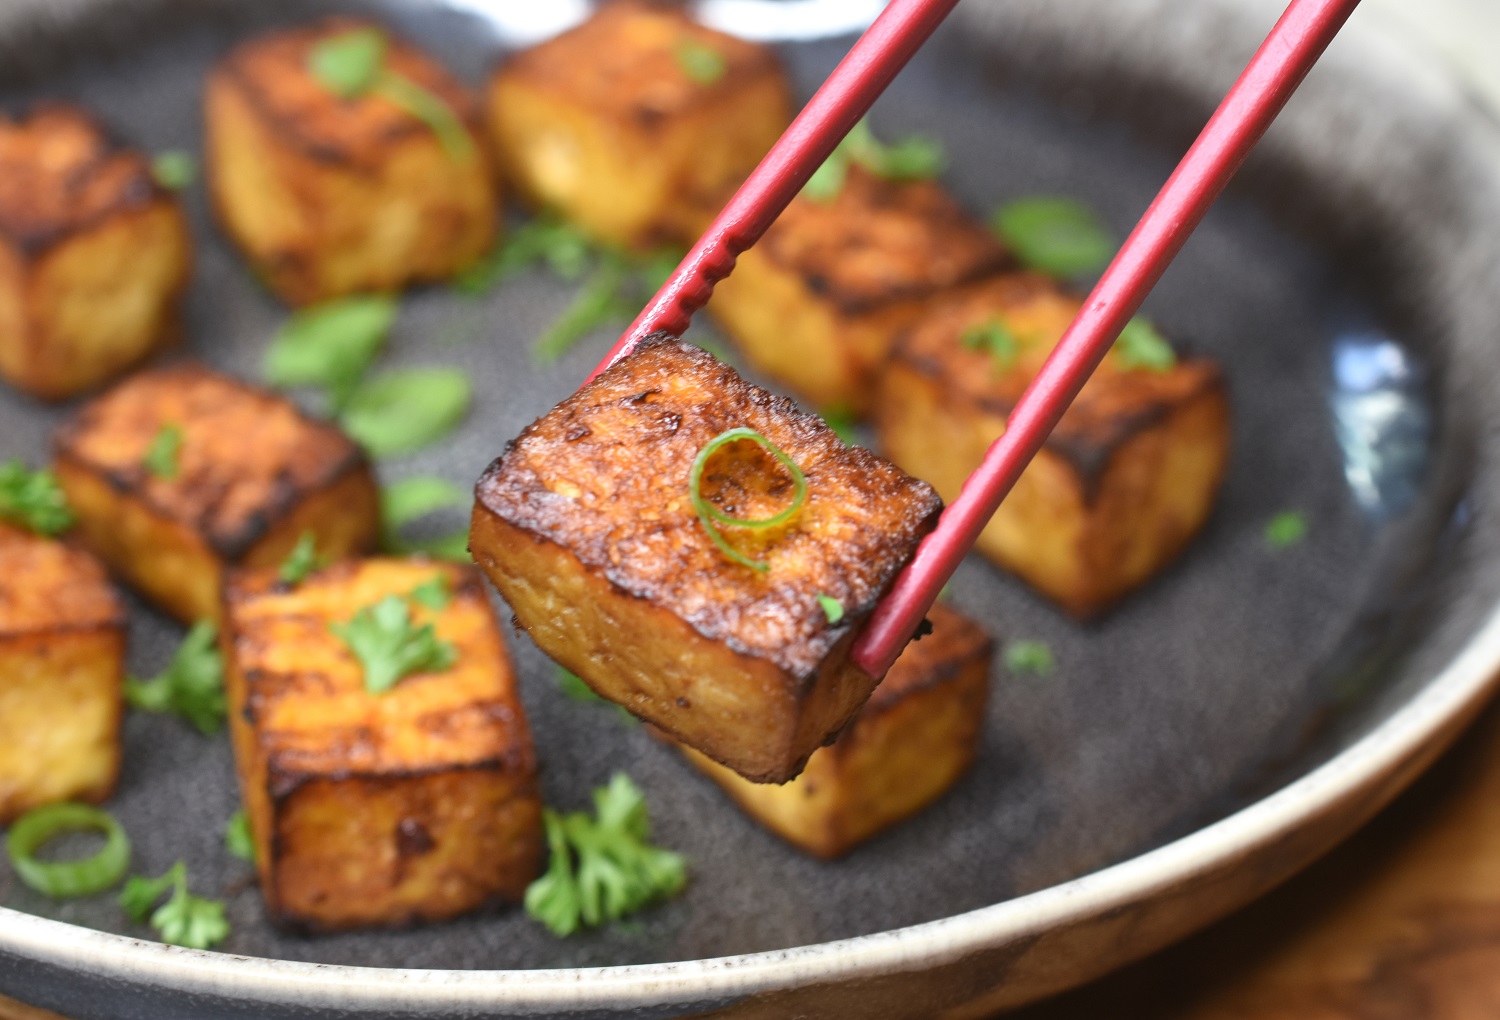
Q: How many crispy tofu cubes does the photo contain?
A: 10